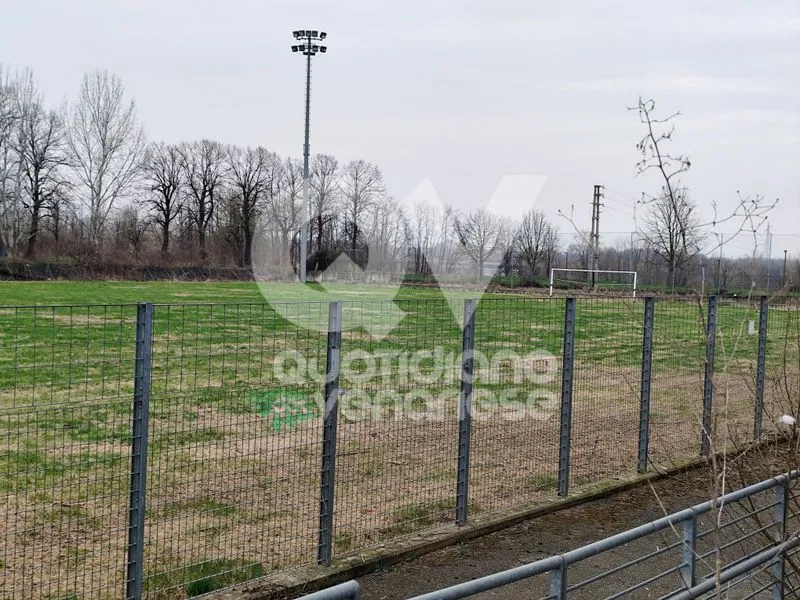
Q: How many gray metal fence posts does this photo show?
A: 7